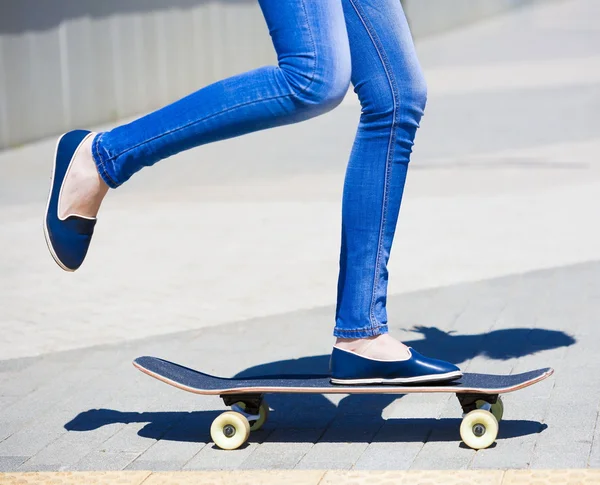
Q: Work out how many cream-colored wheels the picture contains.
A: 4